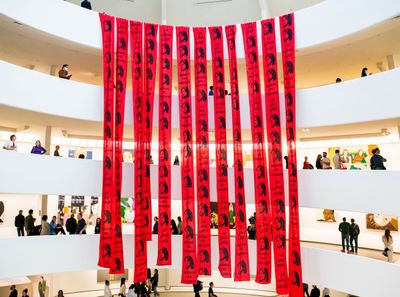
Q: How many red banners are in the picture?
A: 12